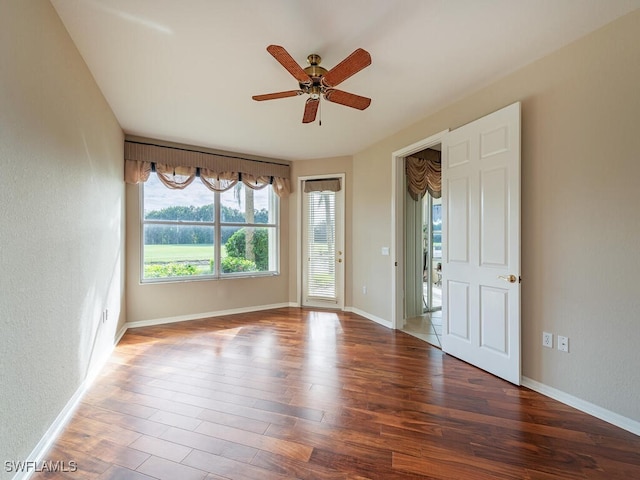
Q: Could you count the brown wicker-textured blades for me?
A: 5